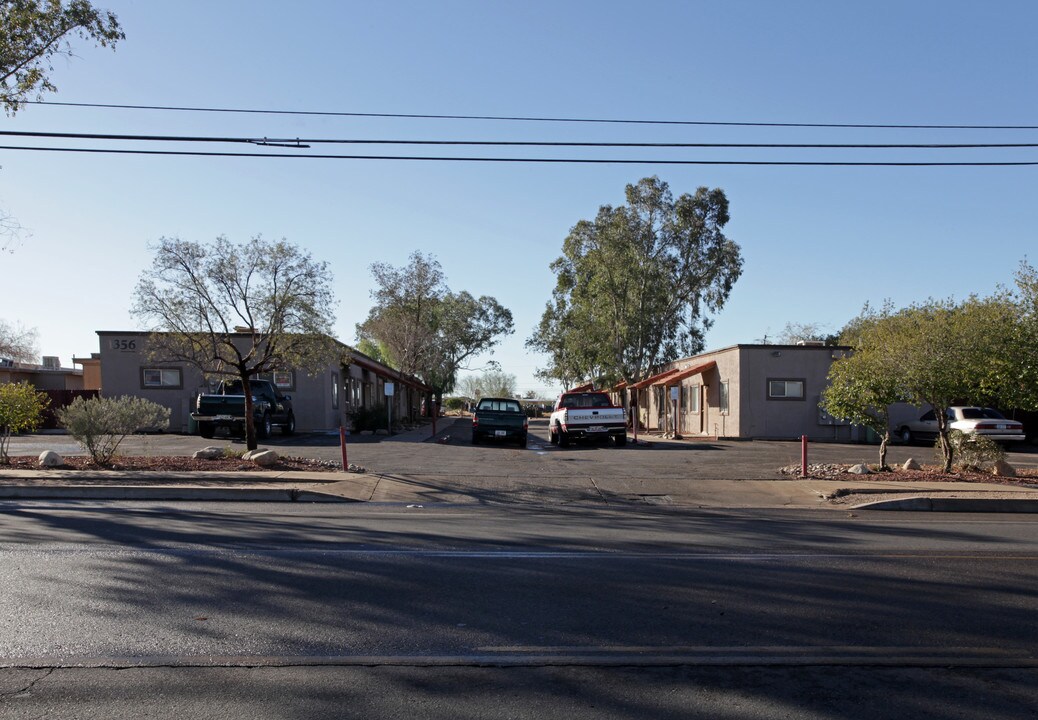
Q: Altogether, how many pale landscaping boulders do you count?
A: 7